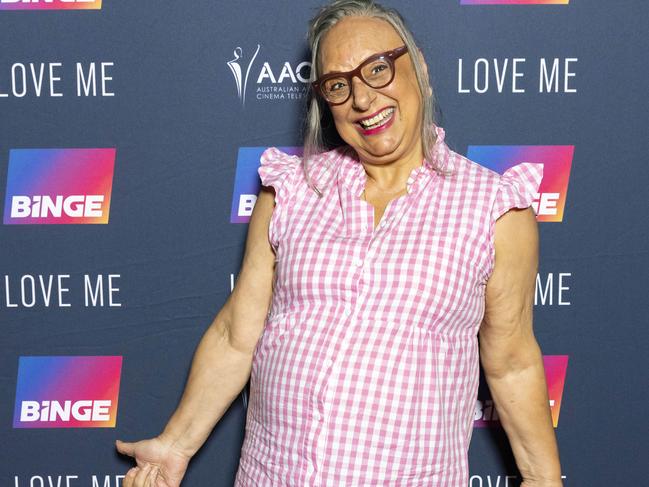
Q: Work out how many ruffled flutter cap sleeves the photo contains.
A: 2